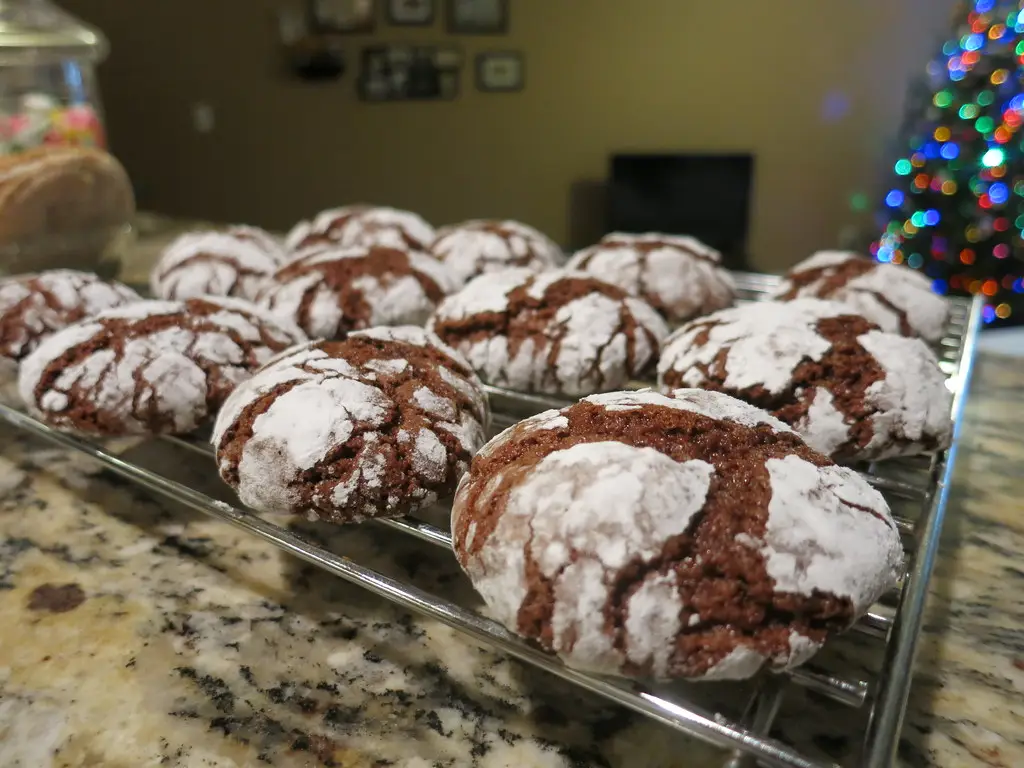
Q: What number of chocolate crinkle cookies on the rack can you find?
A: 12